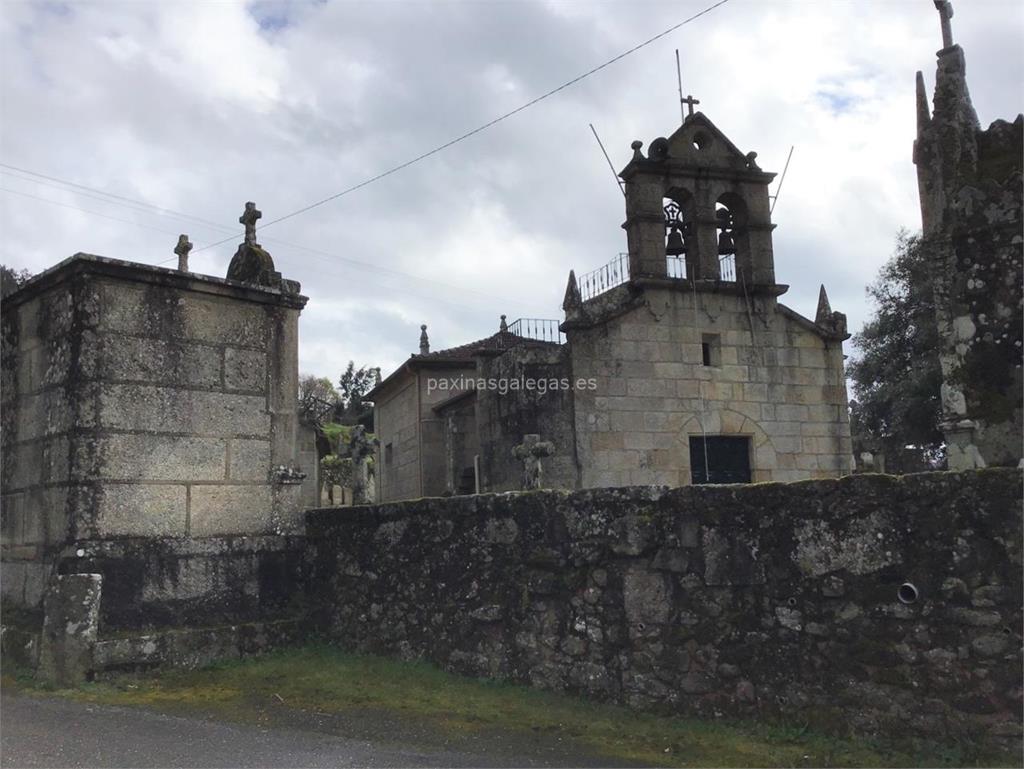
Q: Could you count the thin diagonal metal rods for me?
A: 2